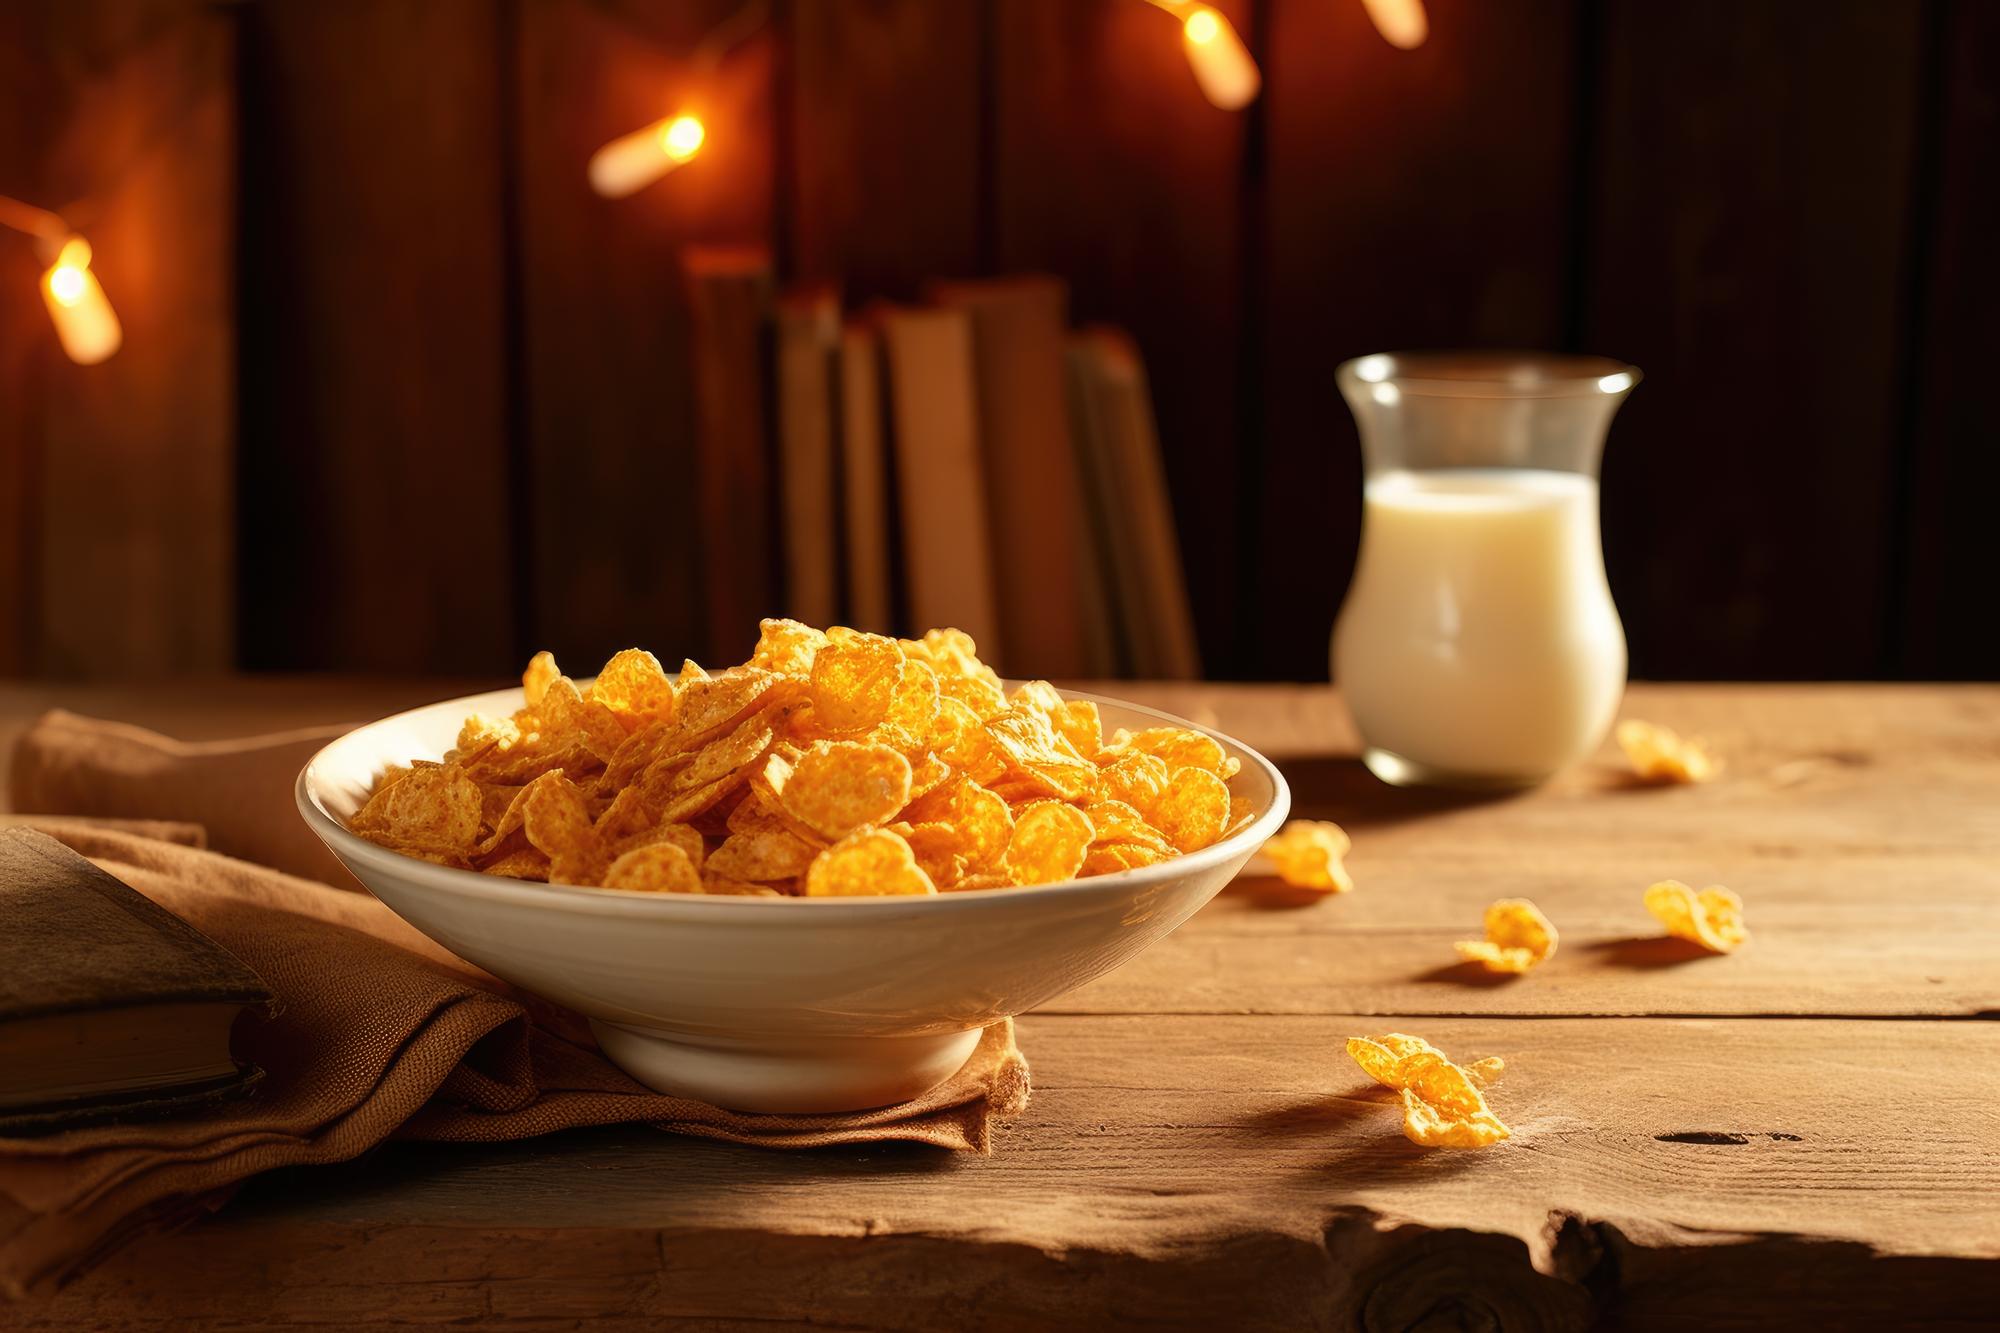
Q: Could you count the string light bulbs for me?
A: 4